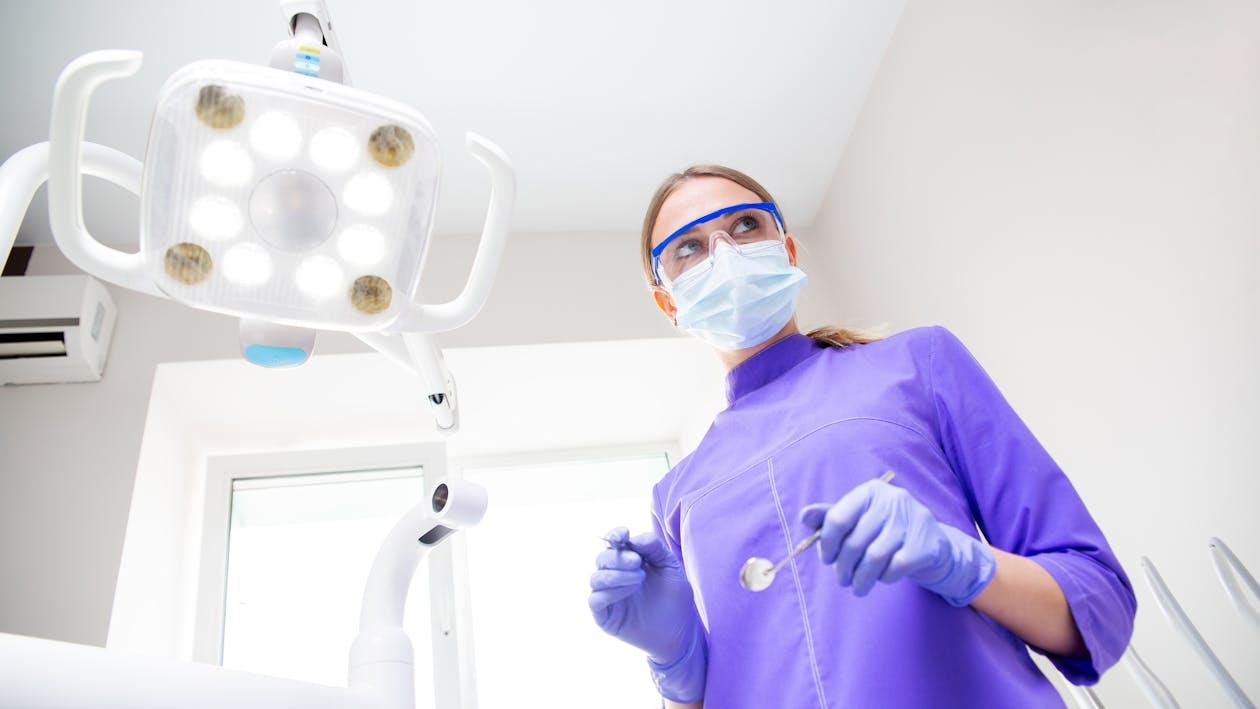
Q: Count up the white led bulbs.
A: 8